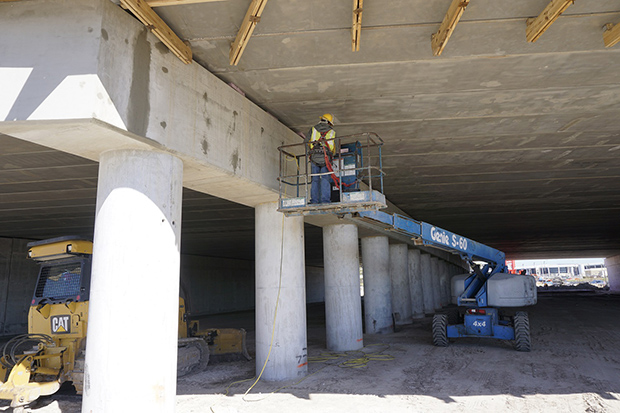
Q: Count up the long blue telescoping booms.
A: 1